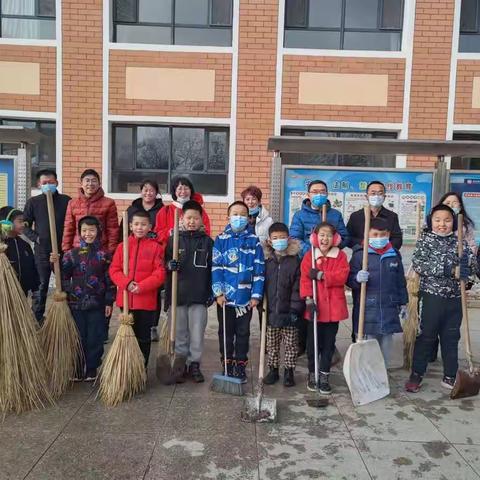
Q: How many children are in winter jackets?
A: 9